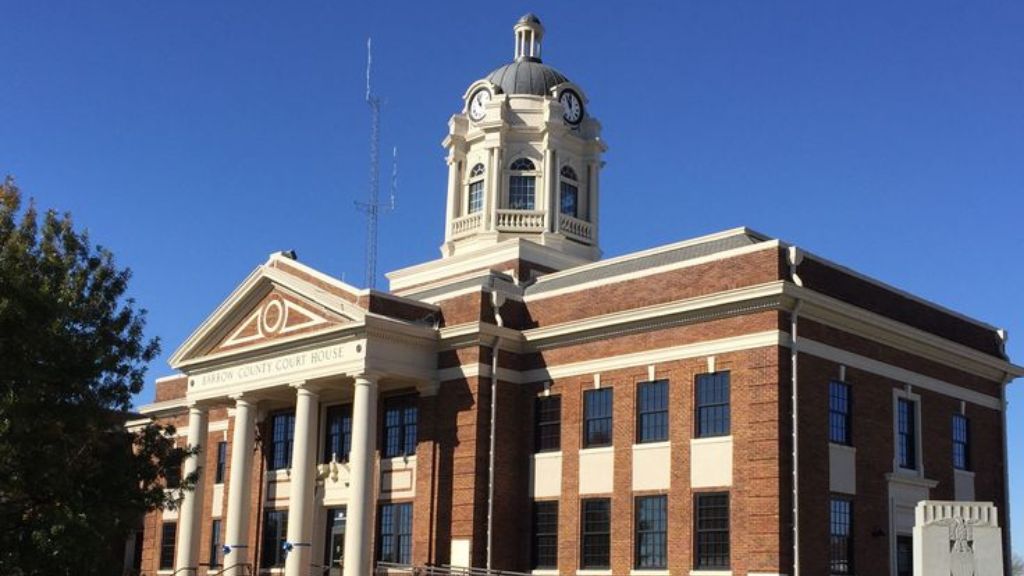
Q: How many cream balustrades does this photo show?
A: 3